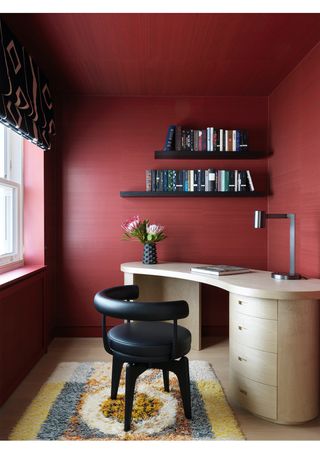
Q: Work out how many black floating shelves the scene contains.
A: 2